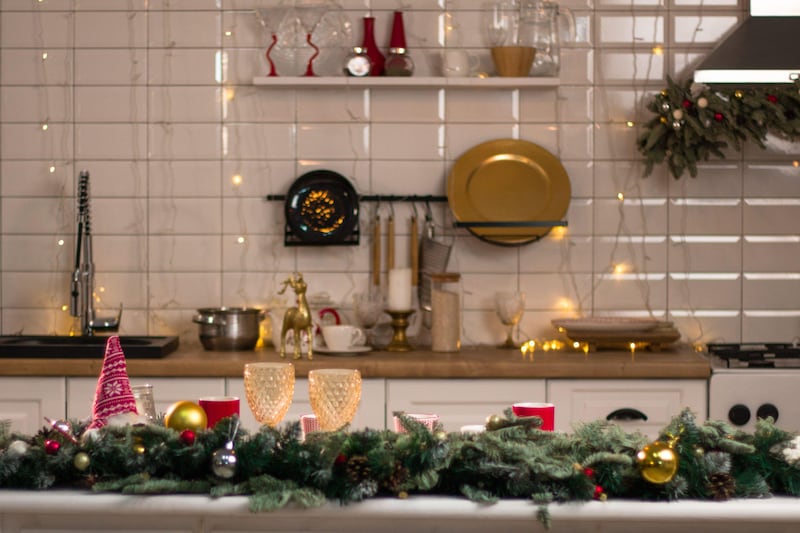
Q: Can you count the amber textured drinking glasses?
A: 2